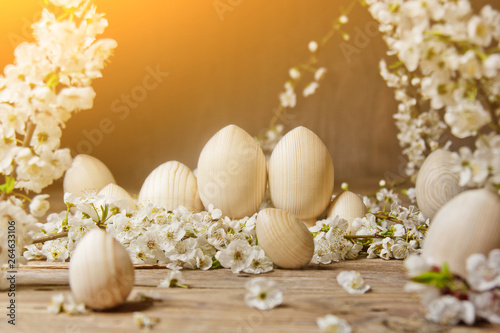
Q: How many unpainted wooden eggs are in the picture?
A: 10